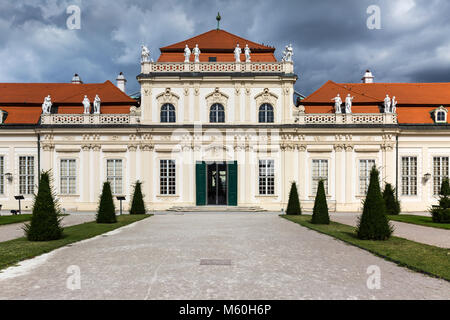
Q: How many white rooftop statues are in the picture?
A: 13